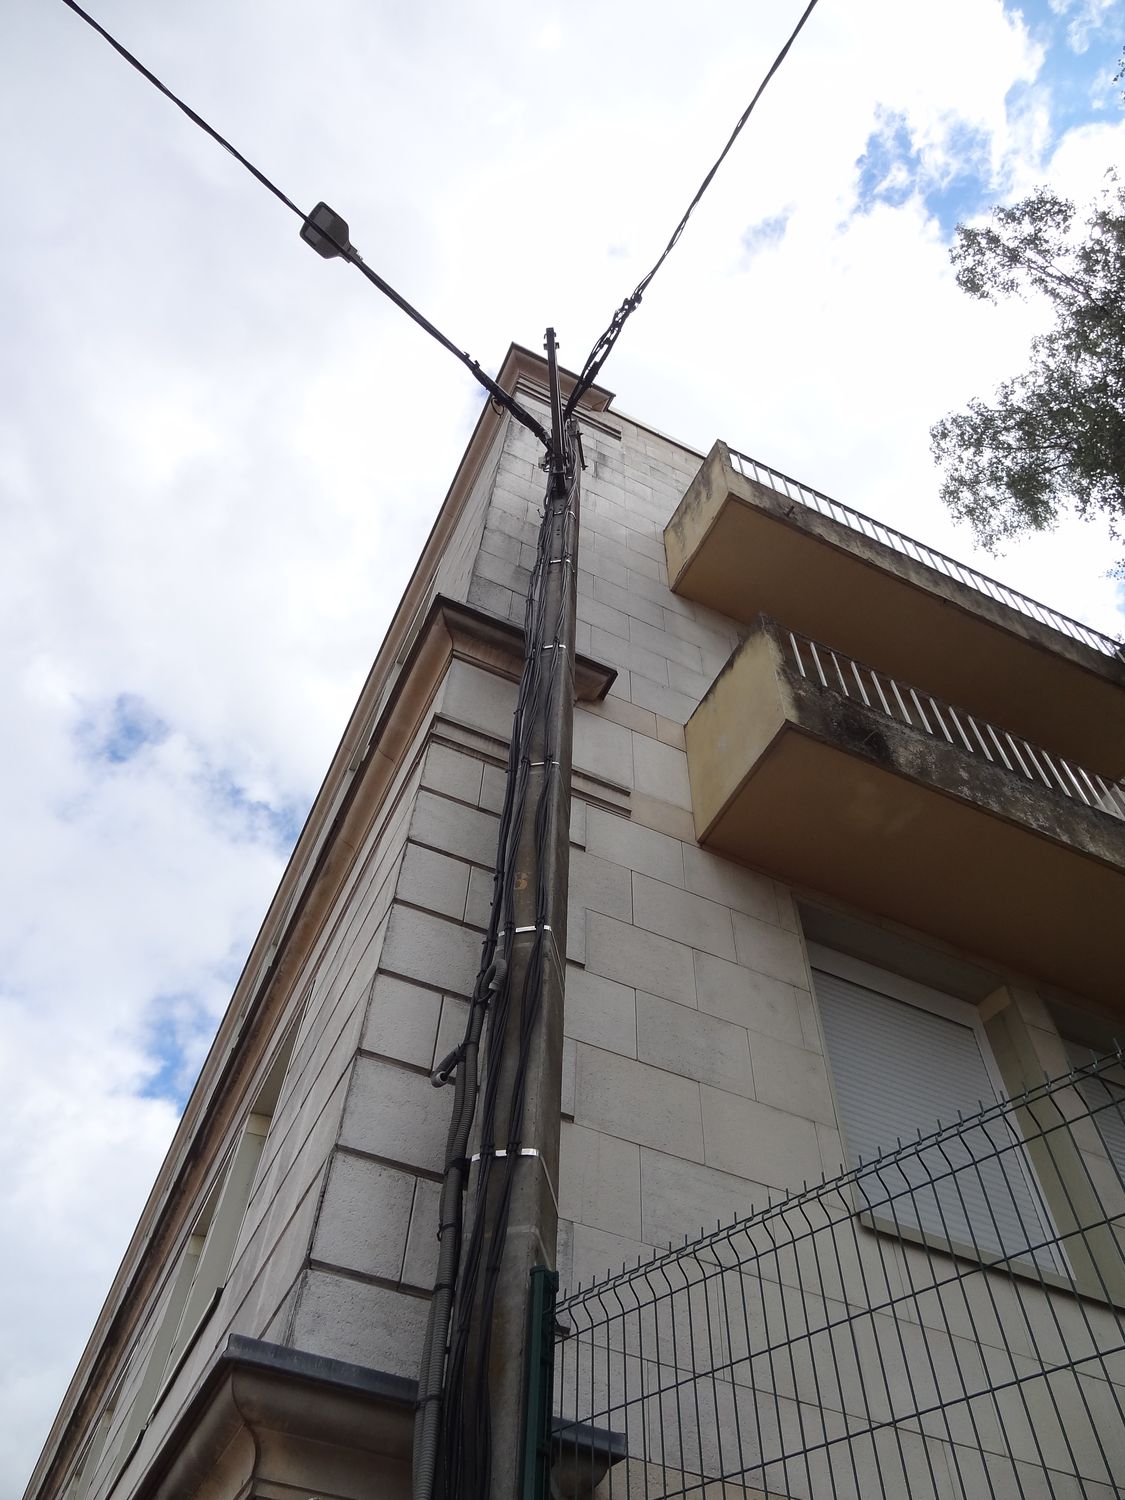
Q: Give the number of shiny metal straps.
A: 6